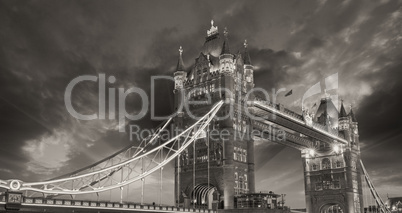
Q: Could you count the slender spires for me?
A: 5